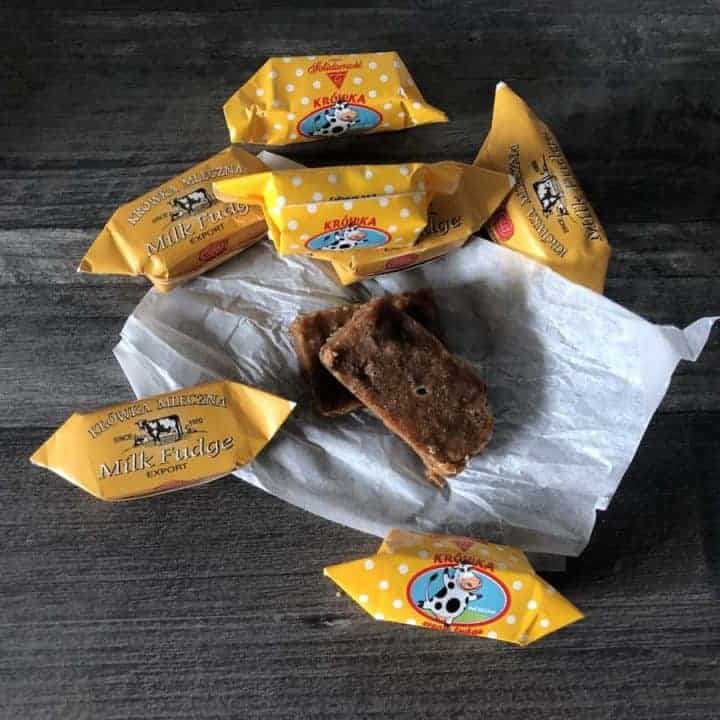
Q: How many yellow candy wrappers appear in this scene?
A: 7